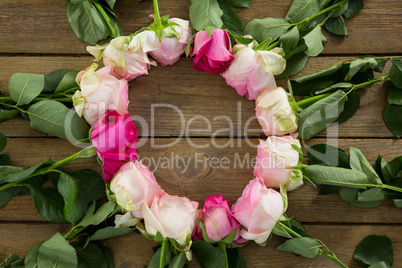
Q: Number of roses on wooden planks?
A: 12